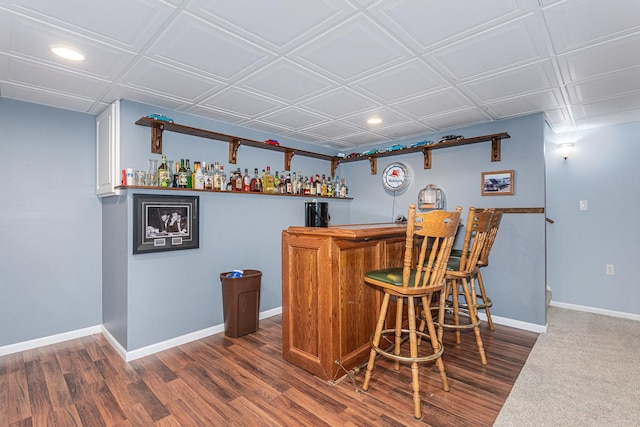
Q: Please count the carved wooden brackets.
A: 7